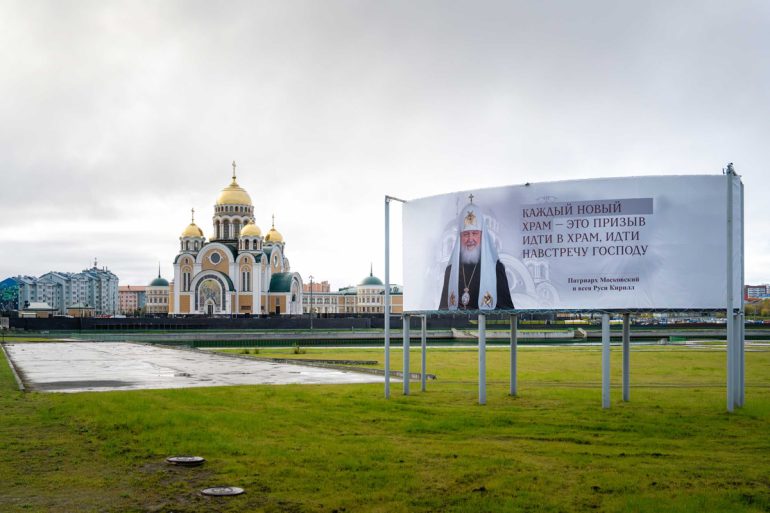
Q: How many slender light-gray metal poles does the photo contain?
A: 10